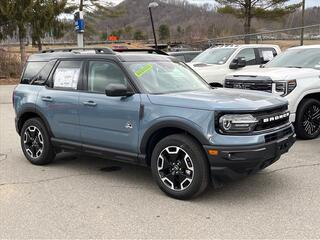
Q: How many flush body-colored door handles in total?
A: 2